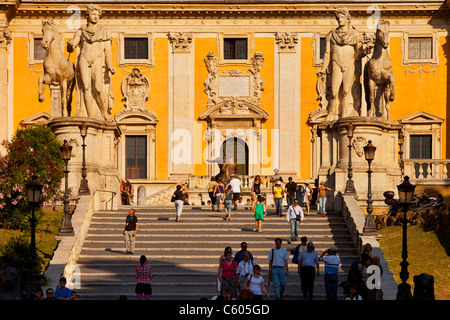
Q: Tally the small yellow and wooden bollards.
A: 0